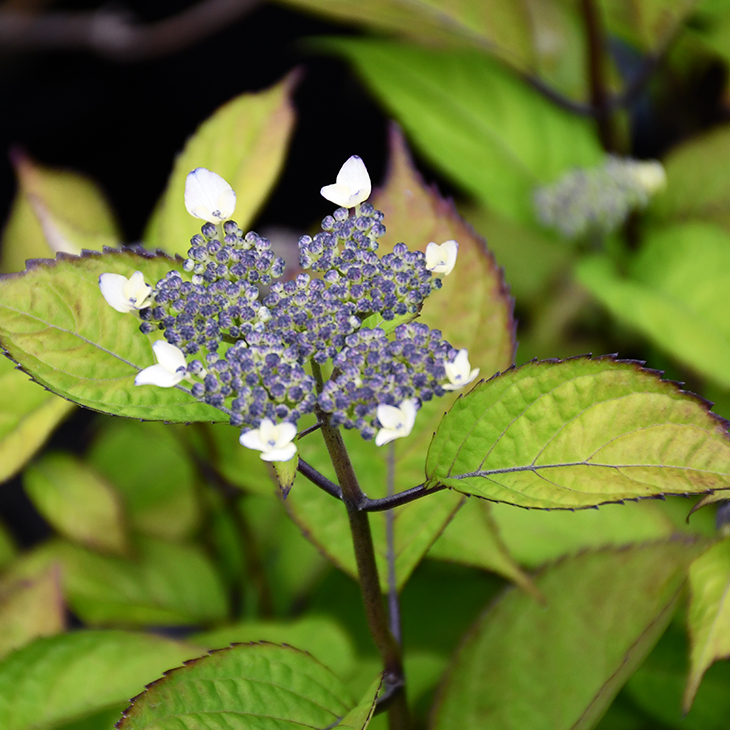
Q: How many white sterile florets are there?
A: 8